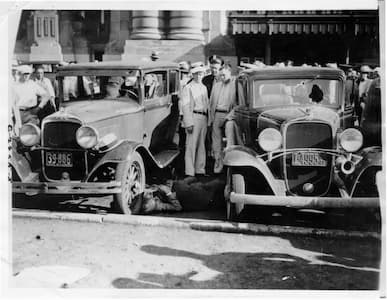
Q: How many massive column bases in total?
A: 2